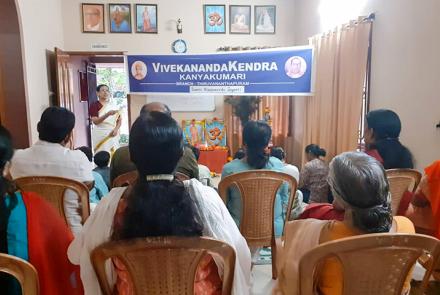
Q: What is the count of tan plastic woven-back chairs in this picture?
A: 7